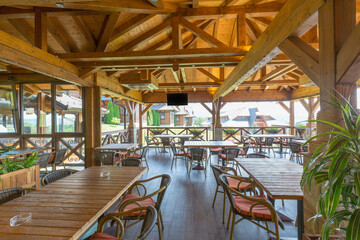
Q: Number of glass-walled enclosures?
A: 1